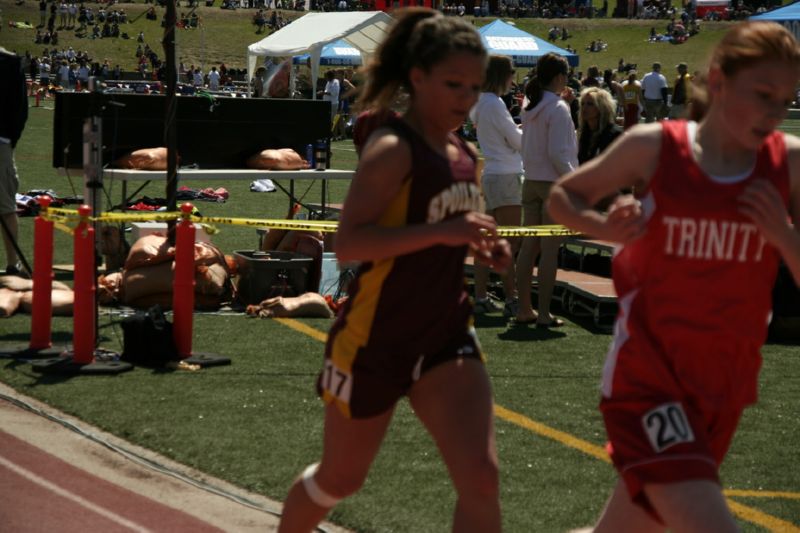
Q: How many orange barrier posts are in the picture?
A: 3